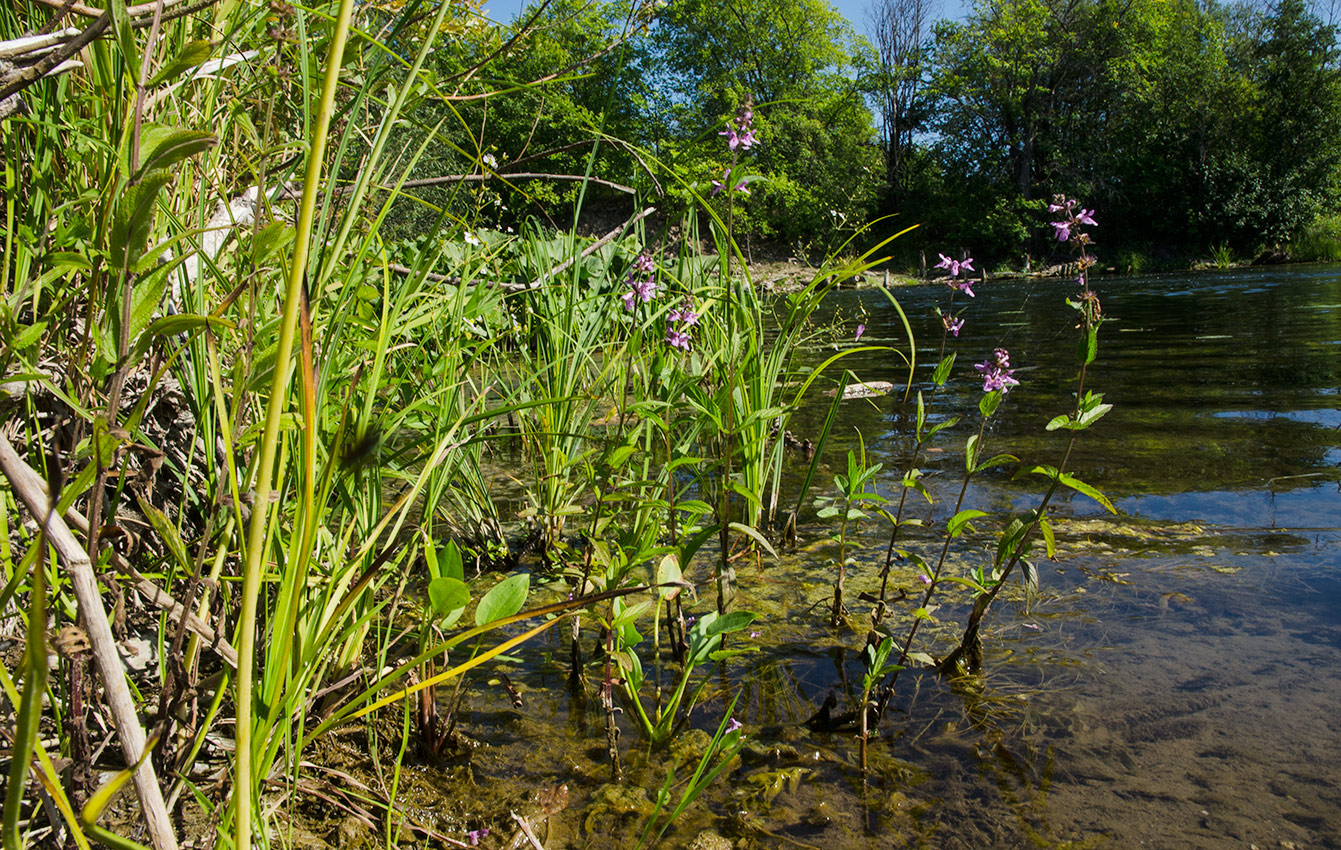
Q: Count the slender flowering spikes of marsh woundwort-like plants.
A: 6